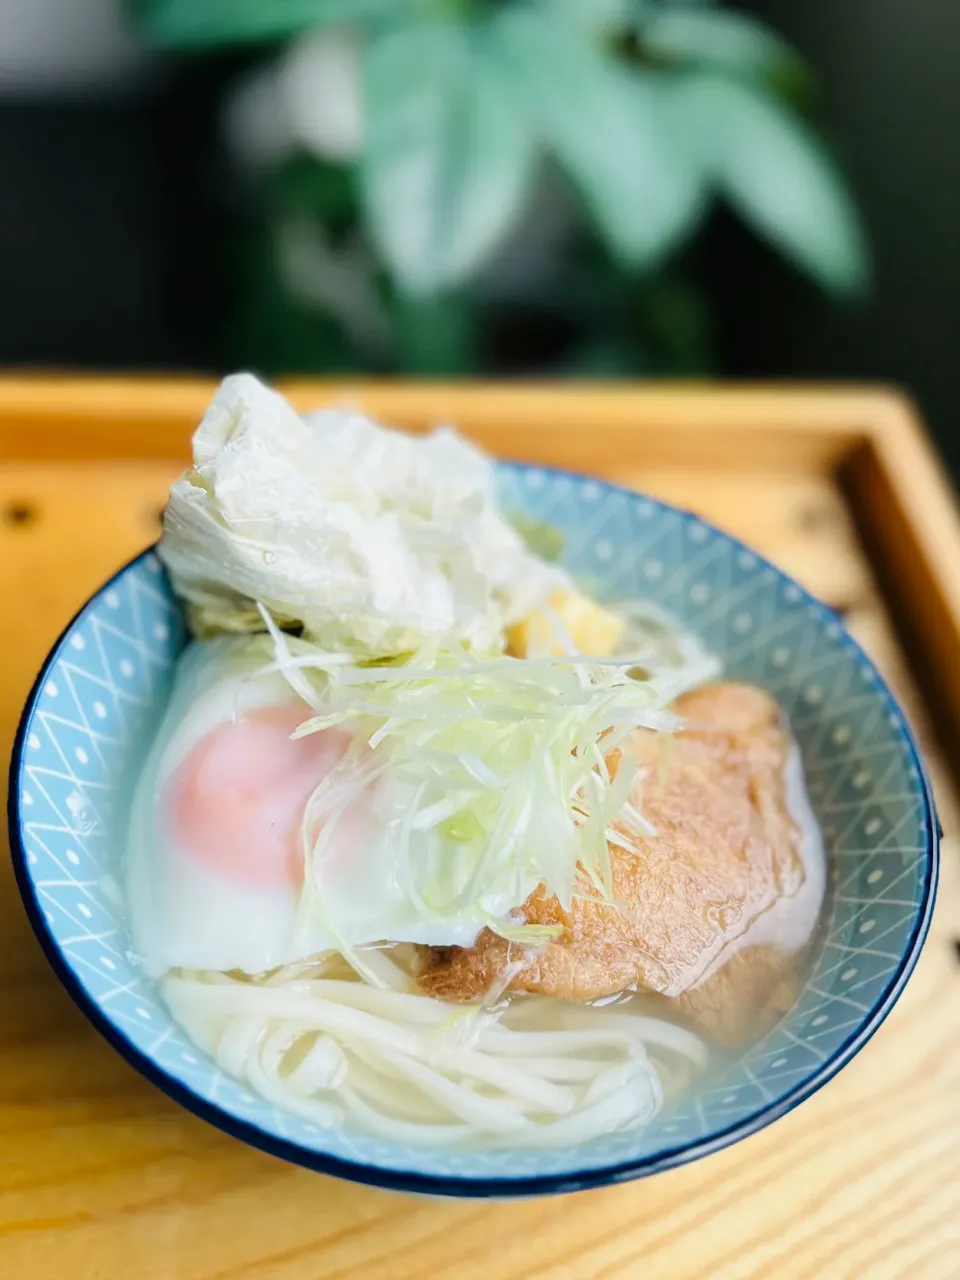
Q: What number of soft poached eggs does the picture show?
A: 1